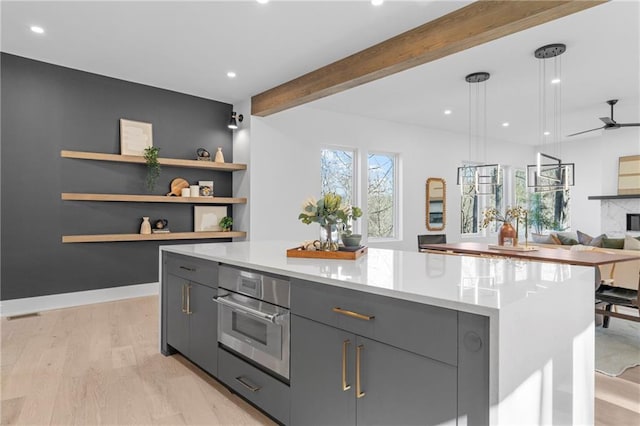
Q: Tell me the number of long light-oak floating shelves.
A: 3